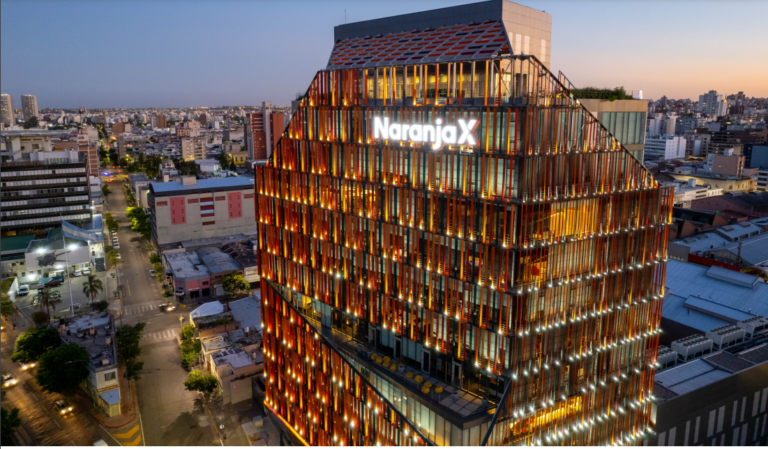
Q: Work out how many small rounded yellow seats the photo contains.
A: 10